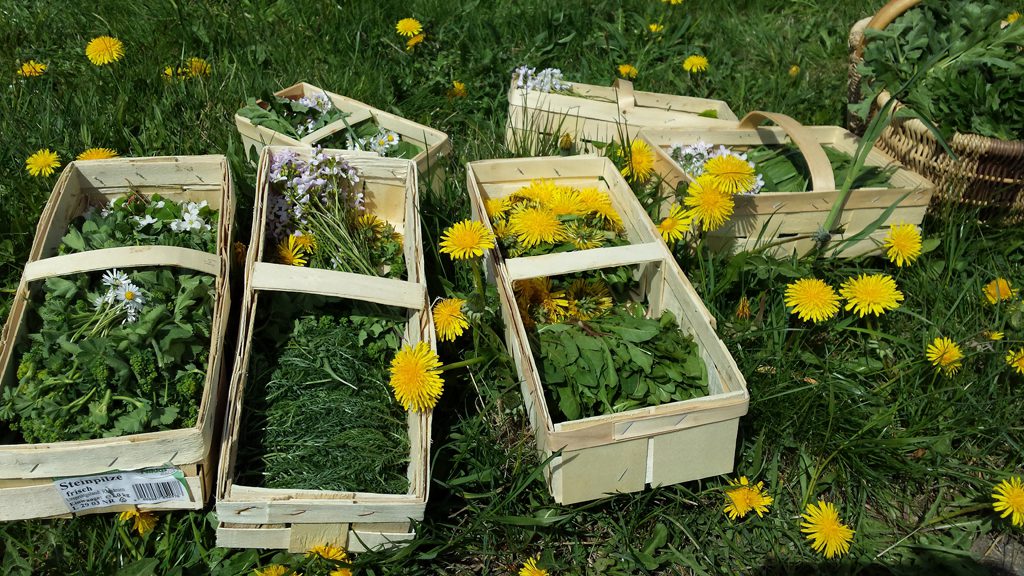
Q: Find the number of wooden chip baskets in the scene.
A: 6